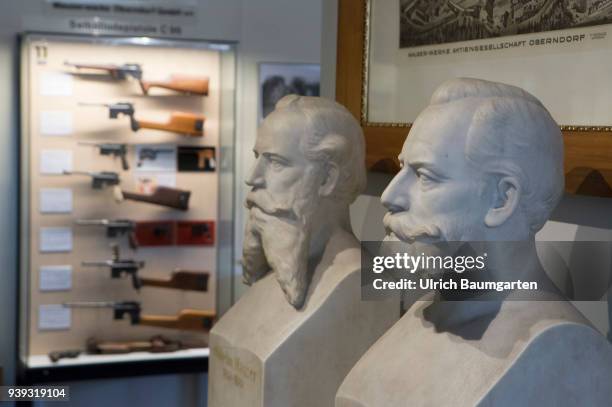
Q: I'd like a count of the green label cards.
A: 0